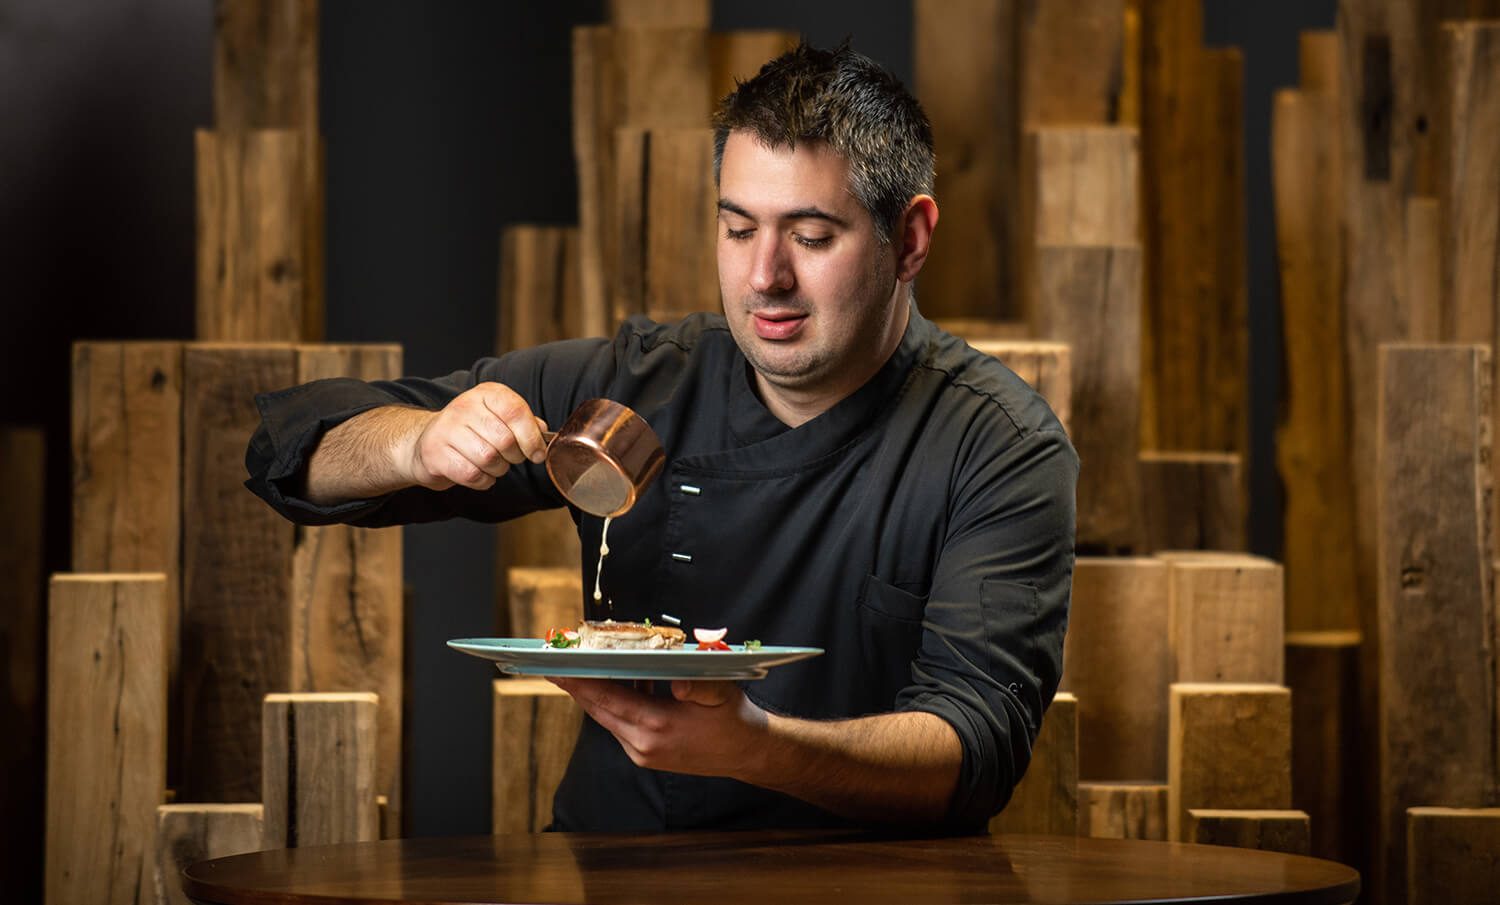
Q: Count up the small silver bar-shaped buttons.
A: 3